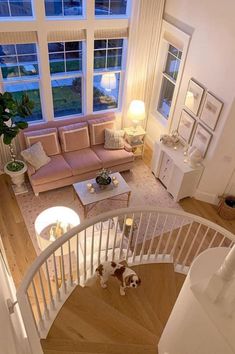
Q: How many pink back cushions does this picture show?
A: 3